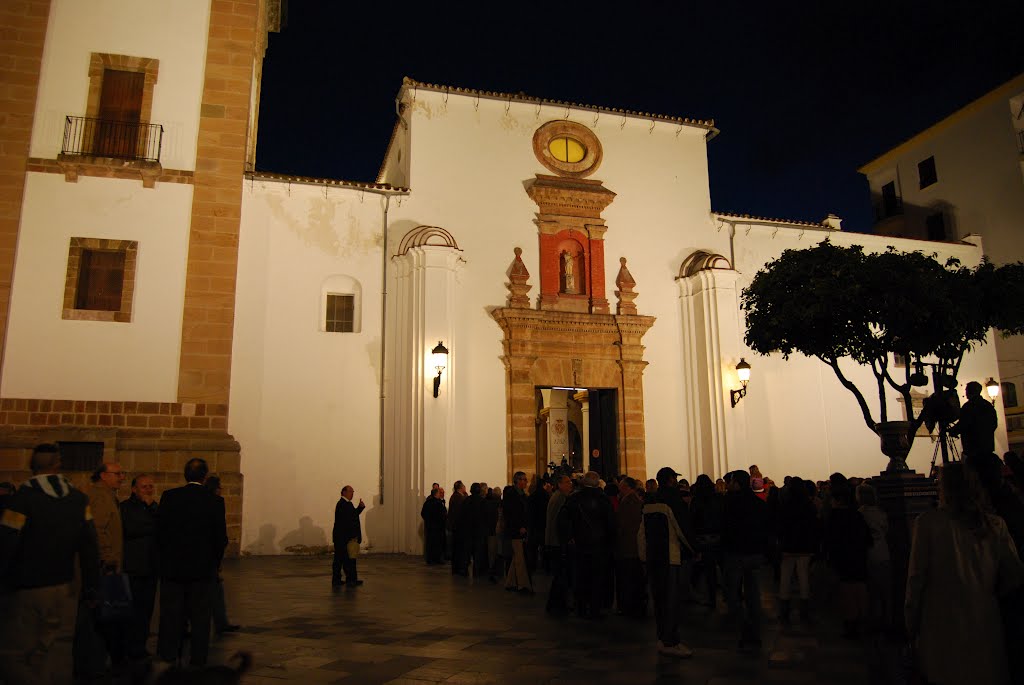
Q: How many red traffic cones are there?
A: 0